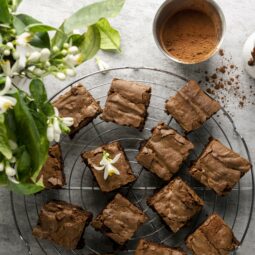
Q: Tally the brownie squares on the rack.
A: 12